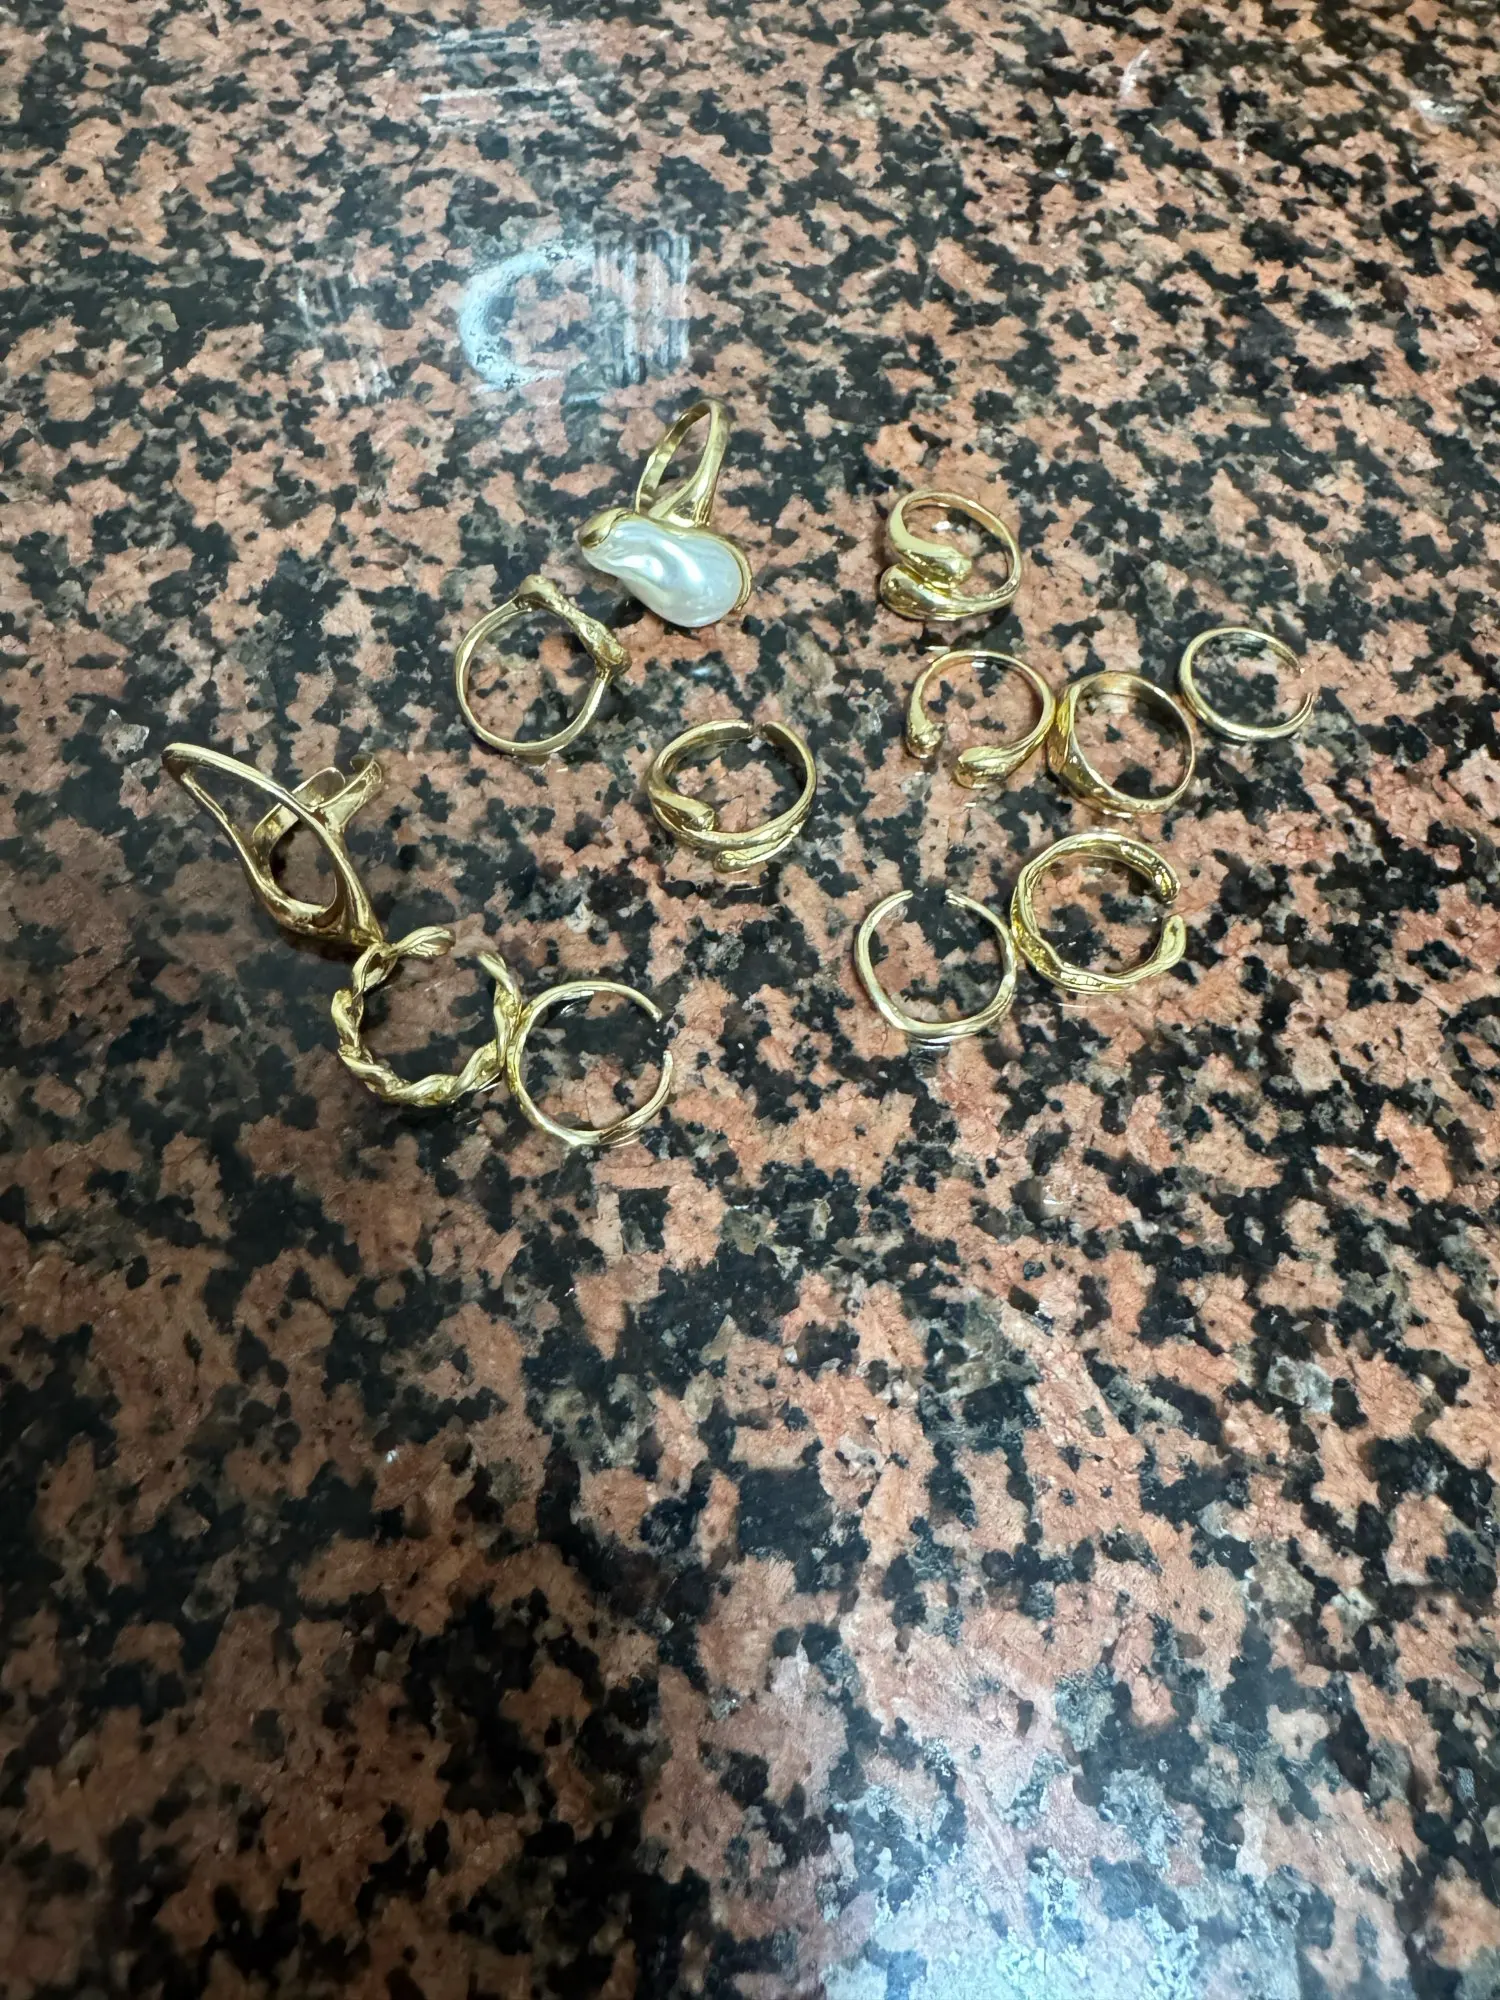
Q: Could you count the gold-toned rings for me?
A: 12